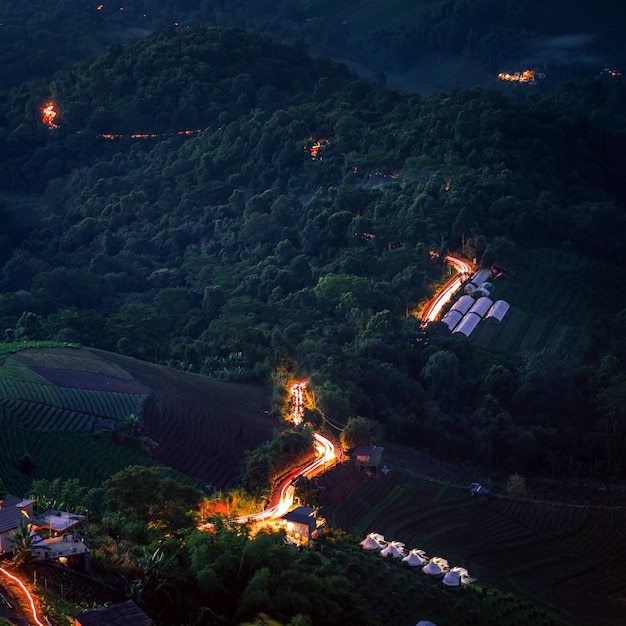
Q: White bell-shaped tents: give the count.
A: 5